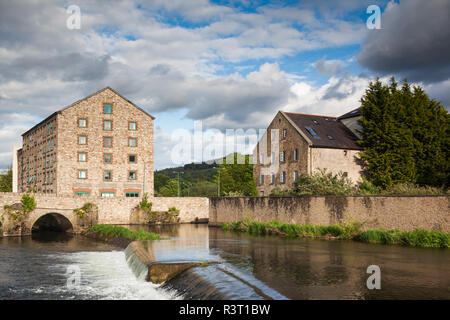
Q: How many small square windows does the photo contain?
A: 13